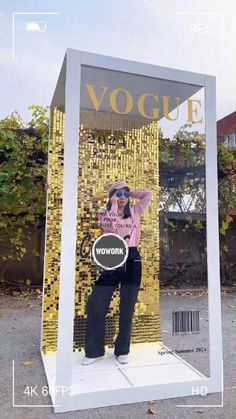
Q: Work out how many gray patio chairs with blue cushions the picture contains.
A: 0